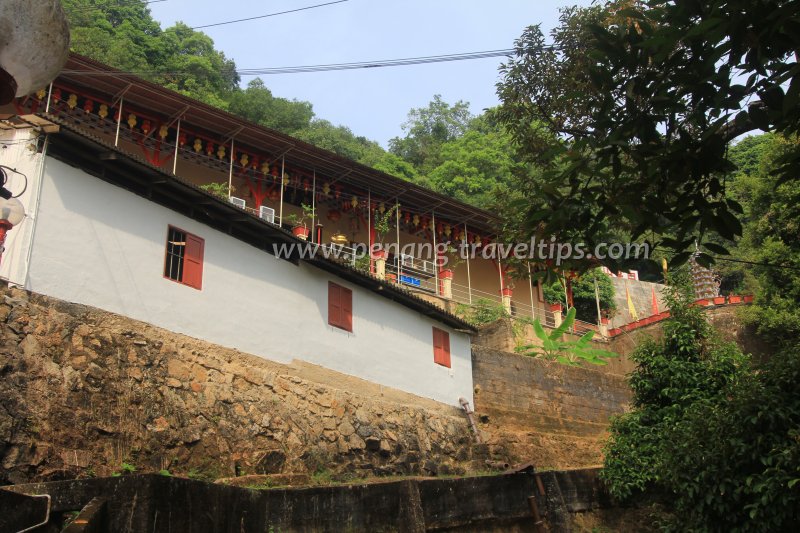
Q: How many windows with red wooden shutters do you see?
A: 3